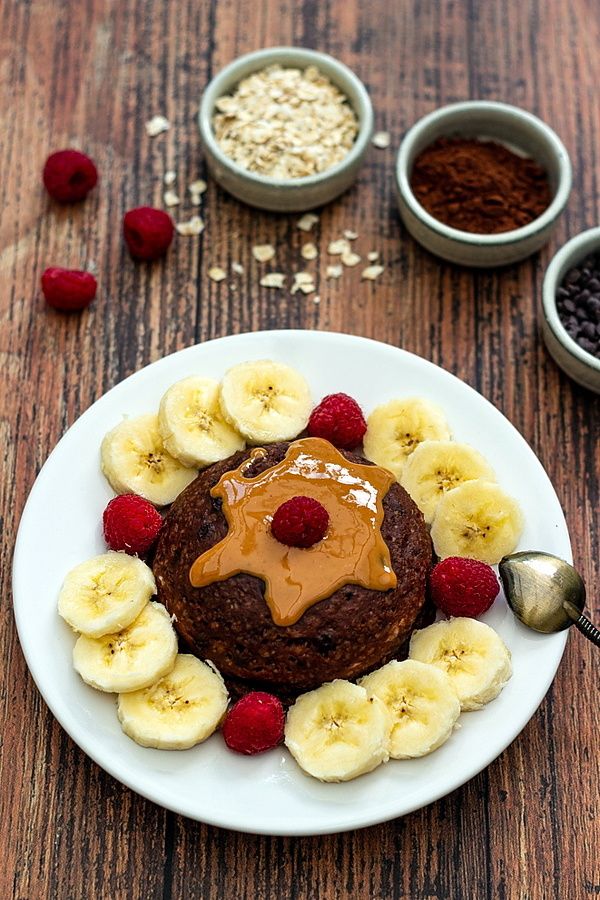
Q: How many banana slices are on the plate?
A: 12